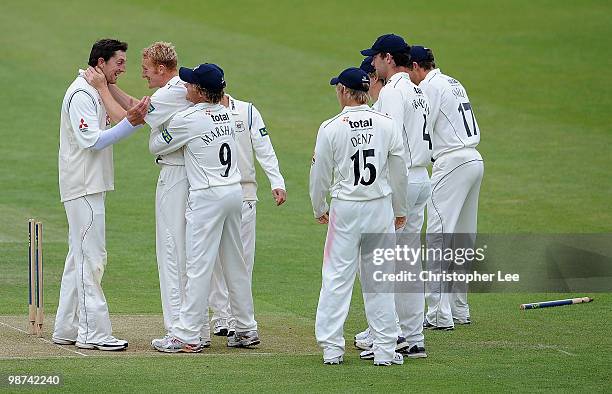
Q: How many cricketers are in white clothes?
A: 8